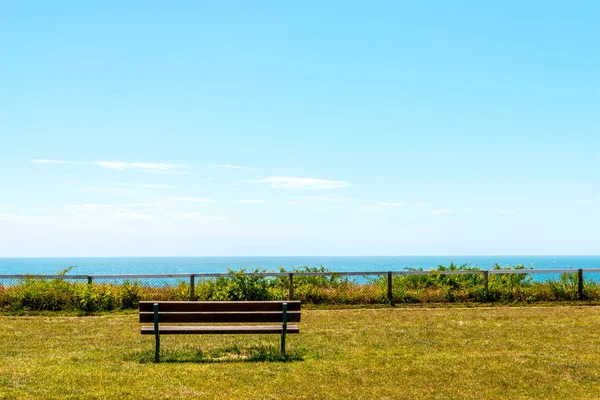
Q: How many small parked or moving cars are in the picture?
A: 0